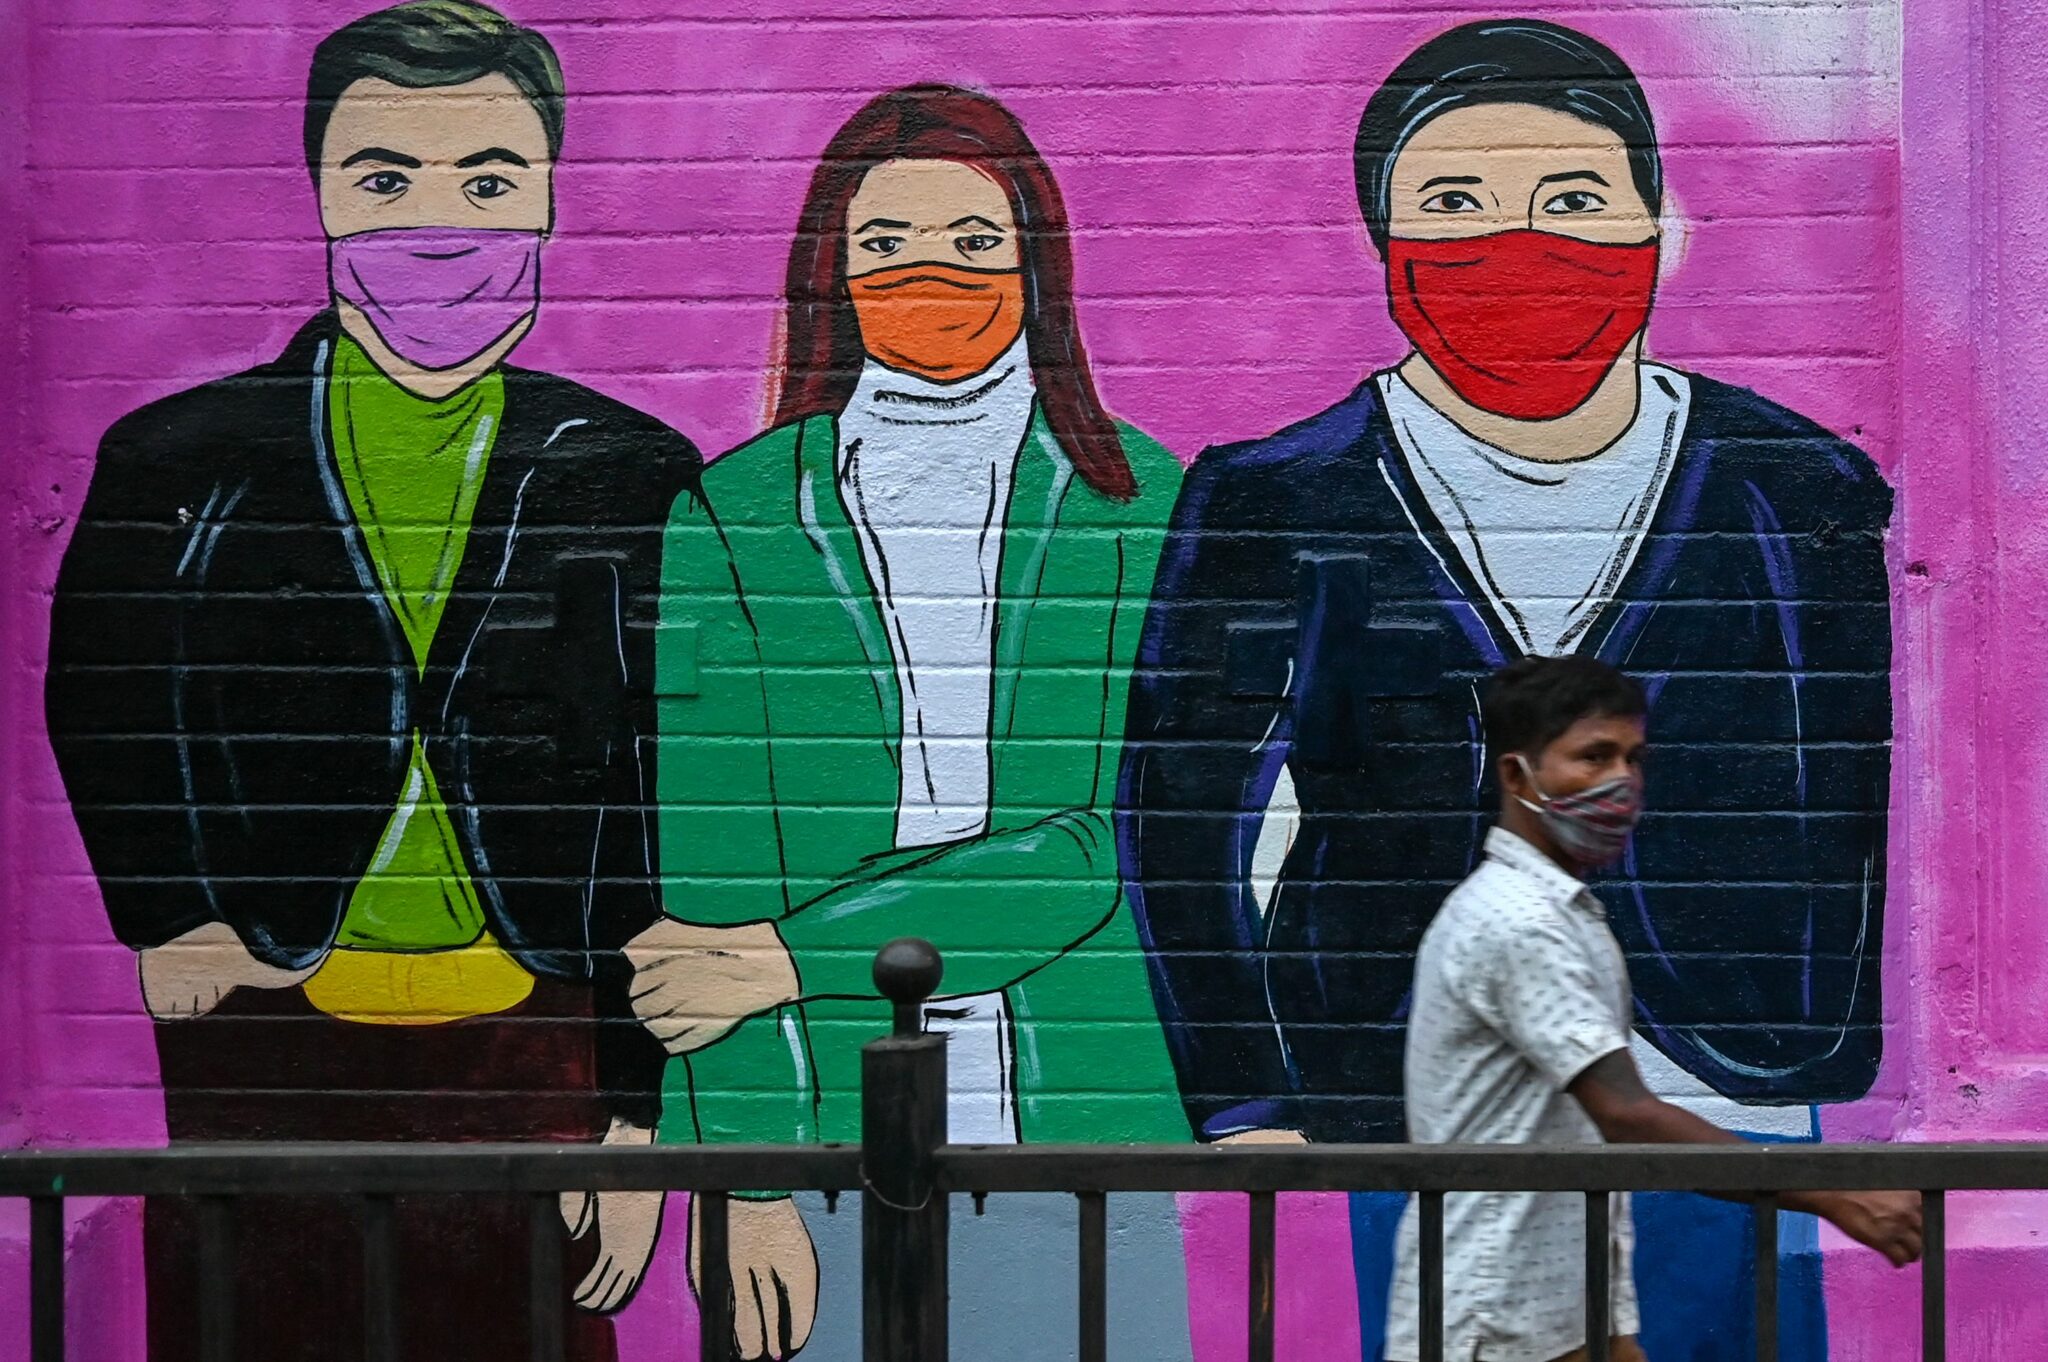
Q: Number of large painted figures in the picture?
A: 3